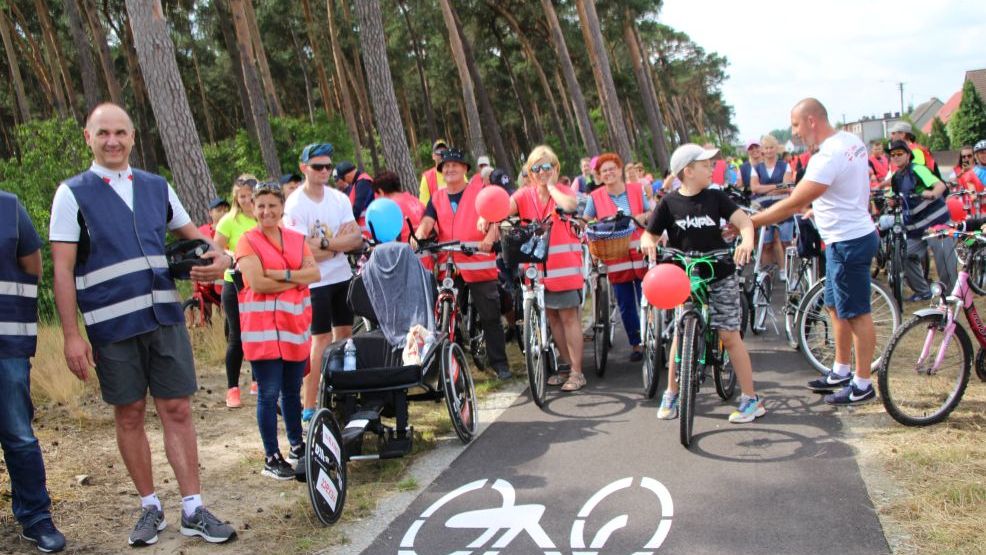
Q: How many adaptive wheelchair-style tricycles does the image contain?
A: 1